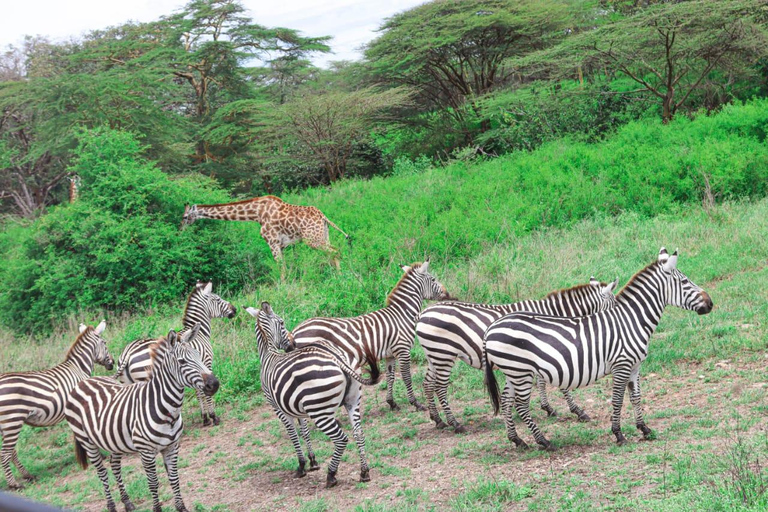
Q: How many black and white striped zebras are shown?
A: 7